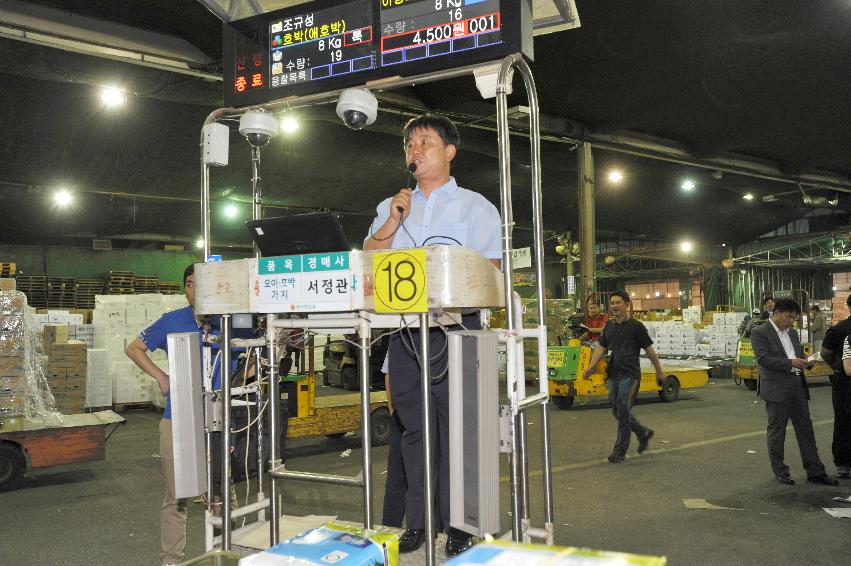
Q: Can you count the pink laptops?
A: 0